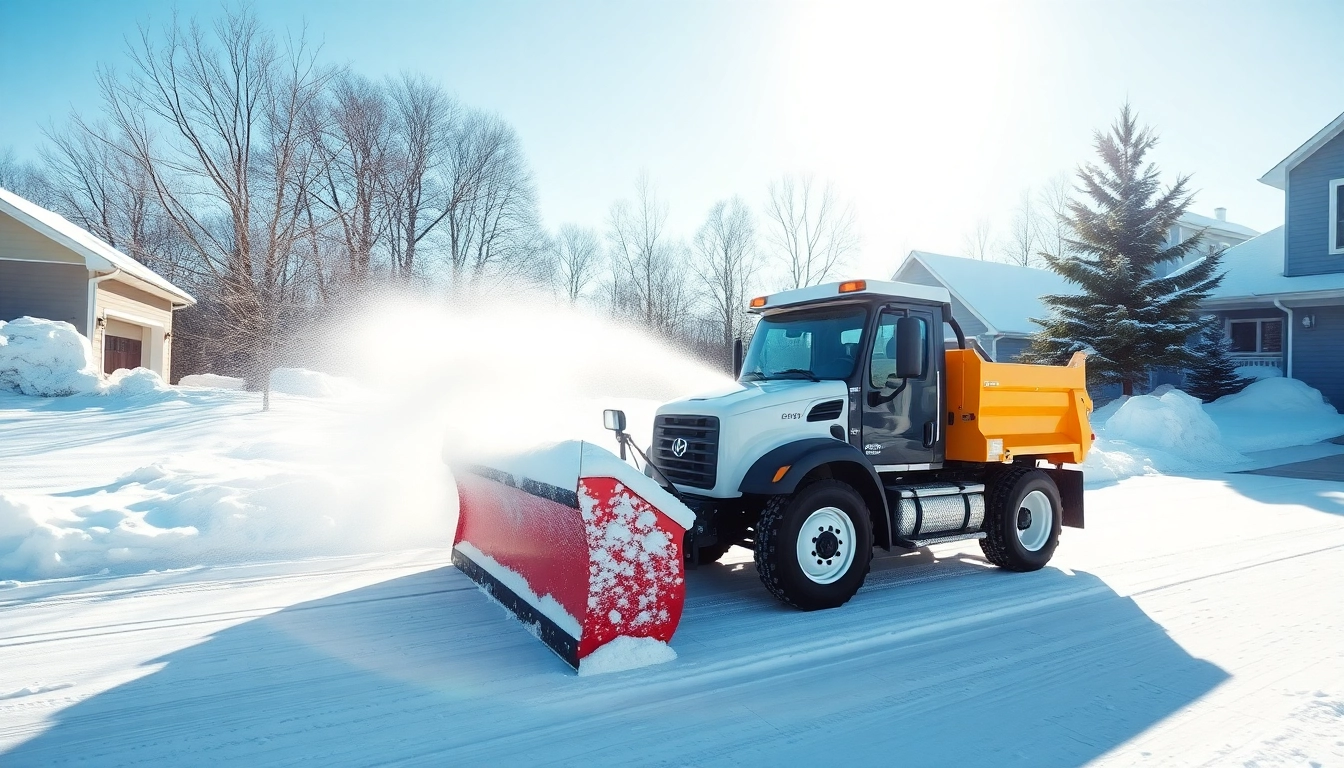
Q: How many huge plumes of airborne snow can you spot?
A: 1